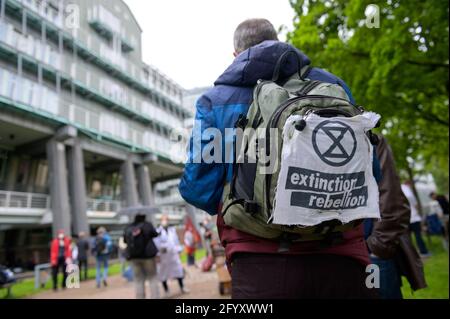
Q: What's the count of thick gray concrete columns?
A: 4